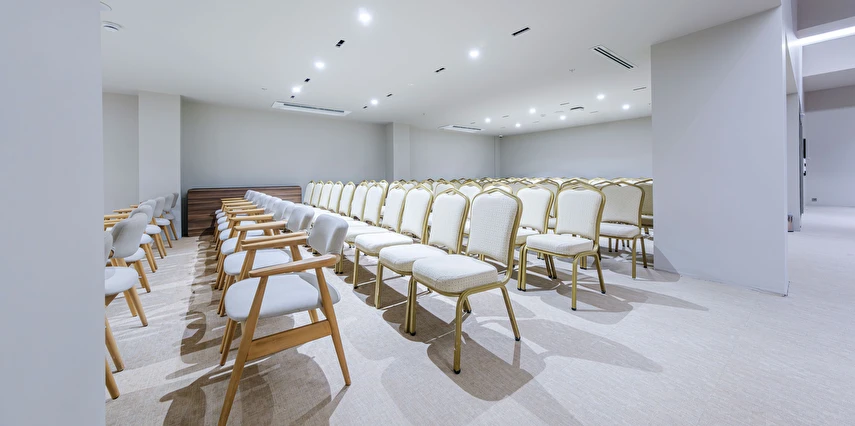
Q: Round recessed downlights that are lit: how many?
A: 11